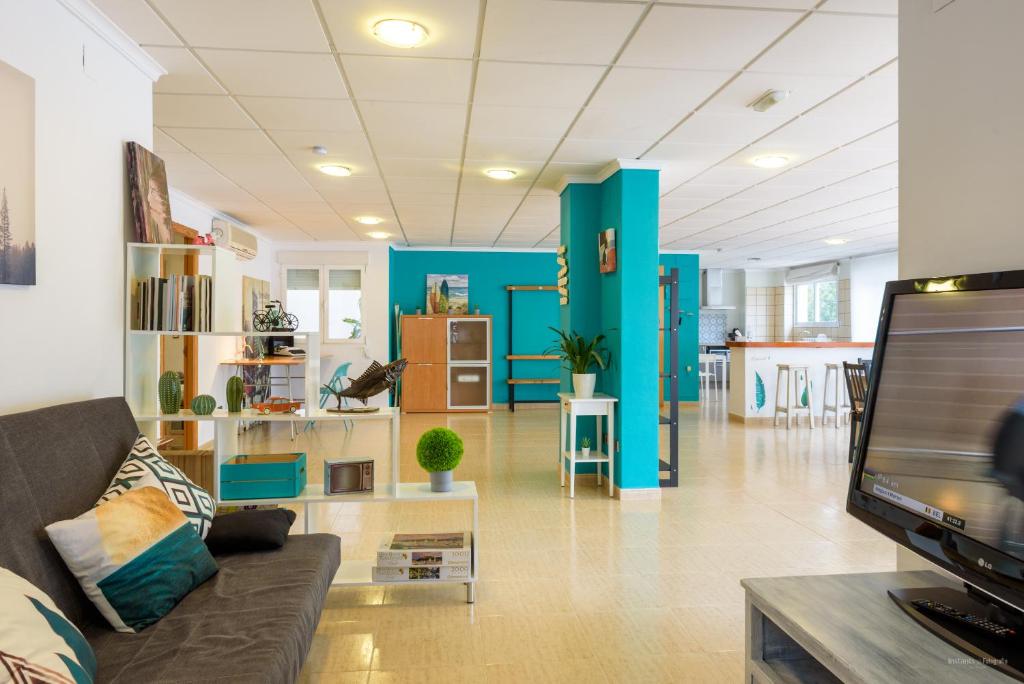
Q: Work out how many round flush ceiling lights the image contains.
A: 7